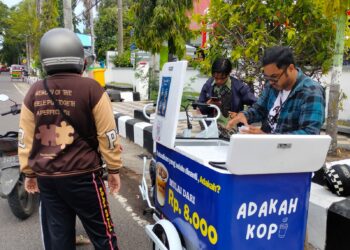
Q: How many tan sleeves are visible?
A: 2